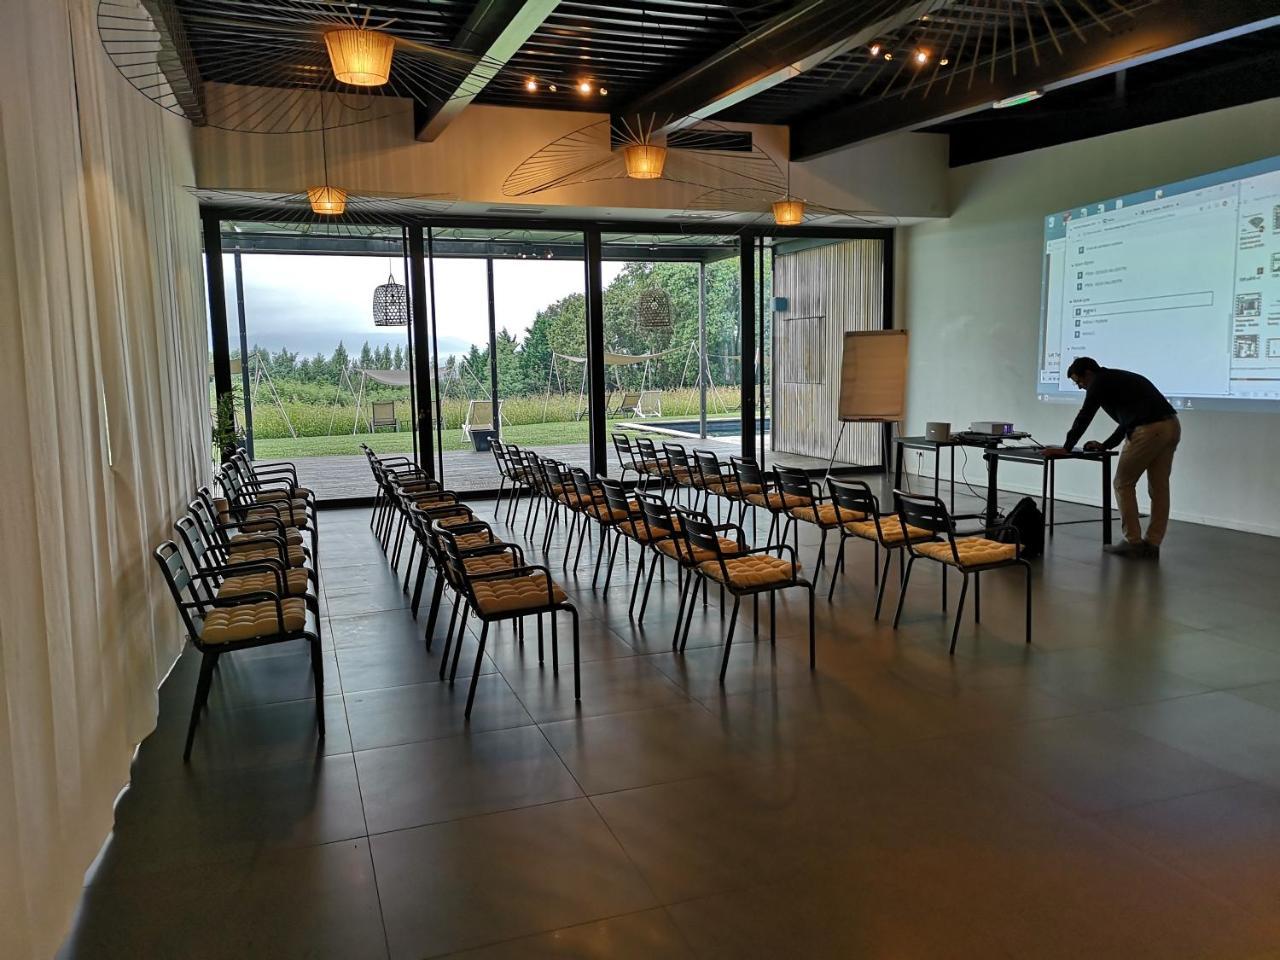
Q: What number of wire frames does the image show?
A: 5